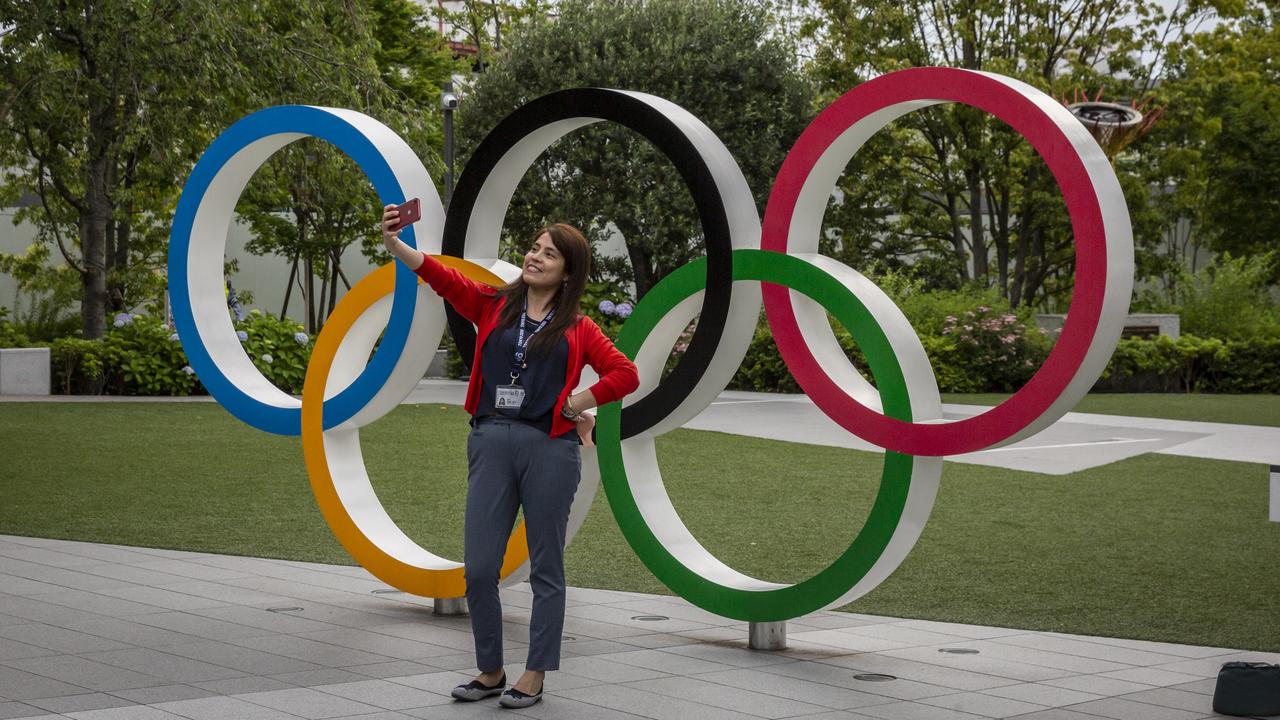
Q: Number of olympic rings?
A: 5